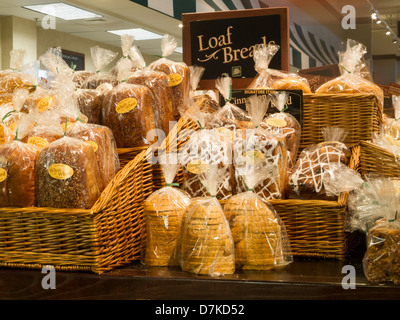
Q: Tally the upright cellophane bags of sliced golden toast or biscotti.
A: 3